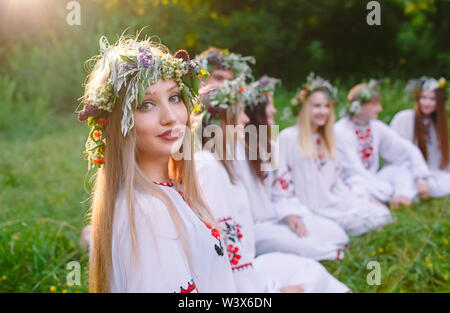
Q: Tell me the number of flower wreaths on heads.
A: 7